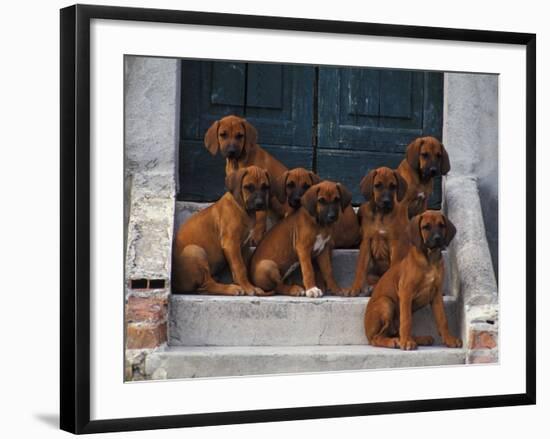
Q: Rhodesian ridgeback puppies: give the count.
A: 7